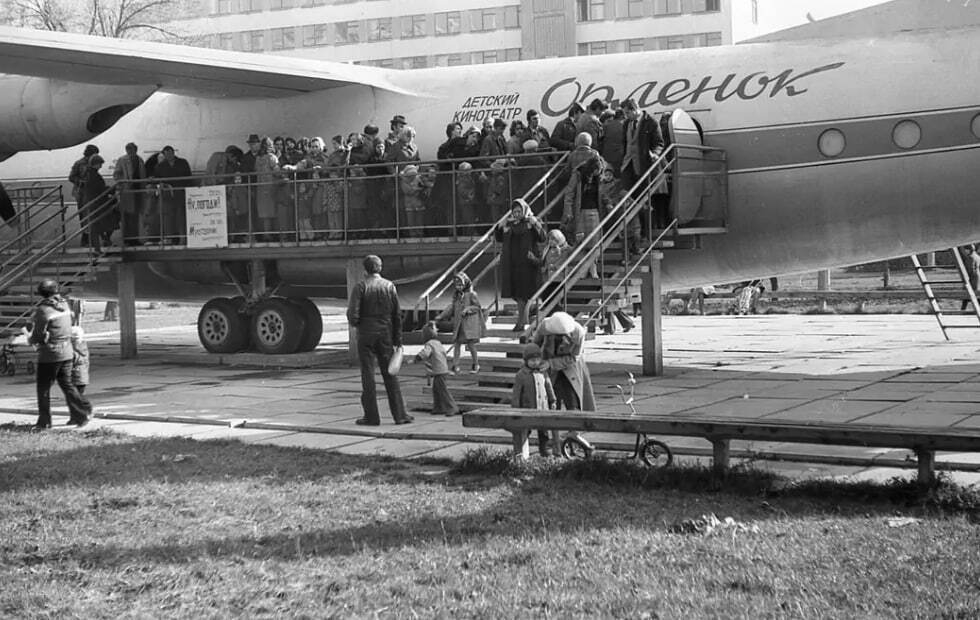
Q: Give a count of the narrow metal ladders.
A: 1